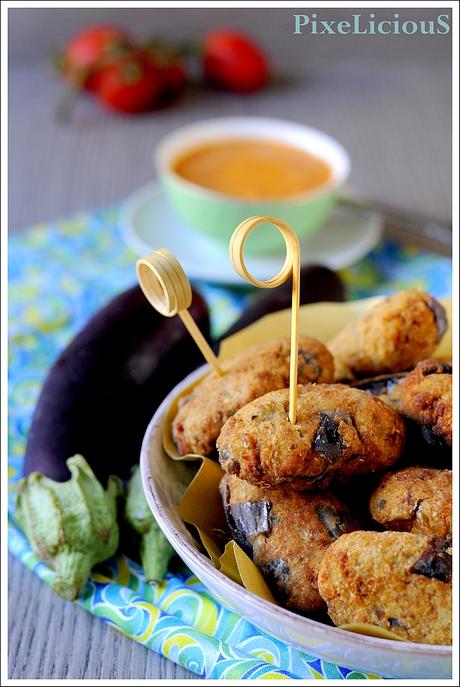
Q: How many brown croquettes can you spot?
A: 7